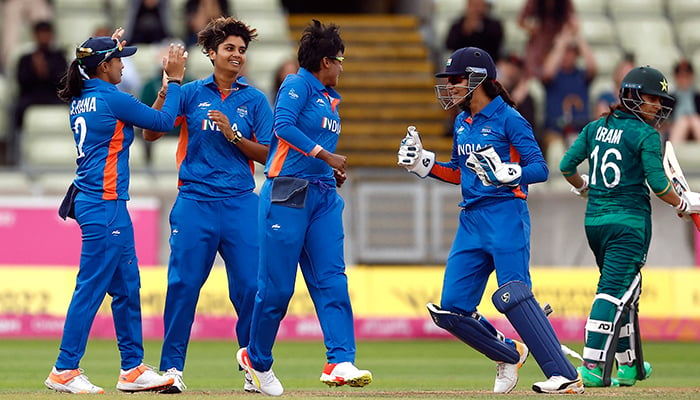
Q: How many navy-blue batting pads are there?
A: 2